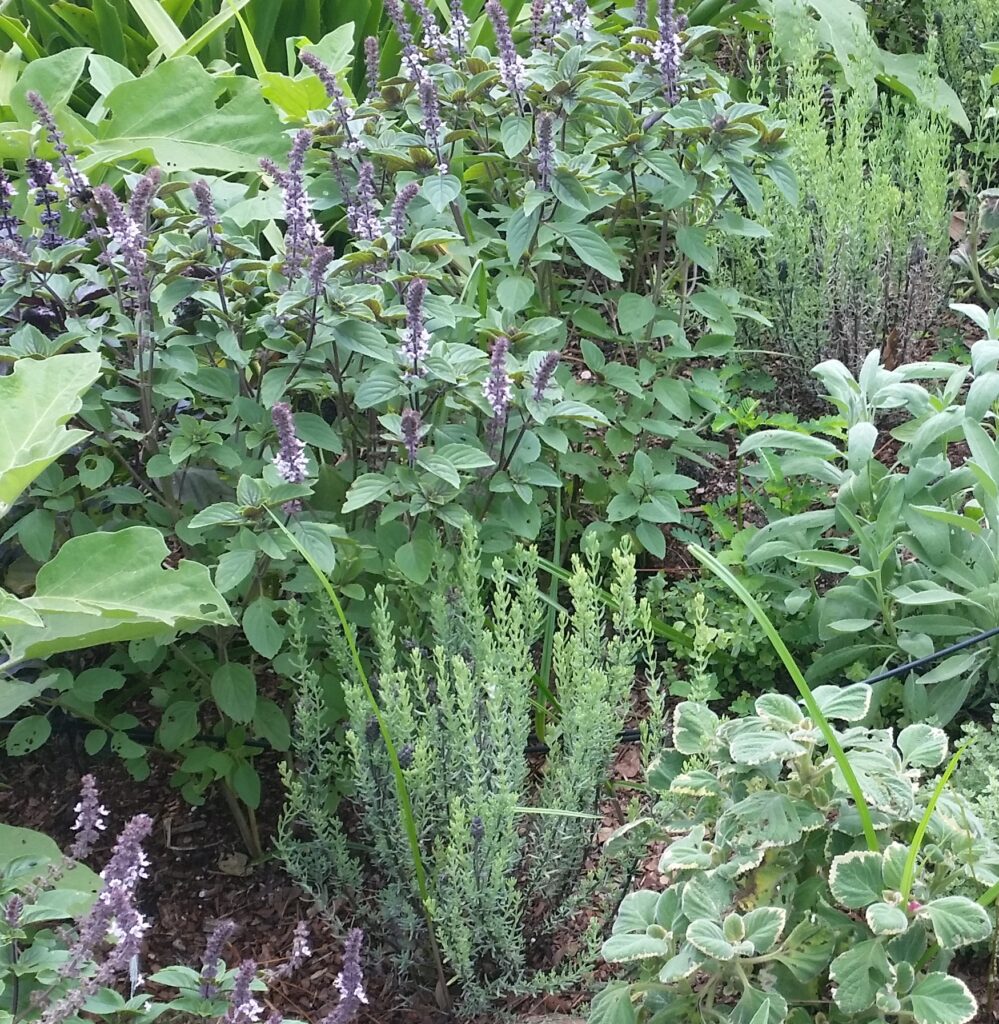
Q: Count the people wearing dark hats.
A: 0